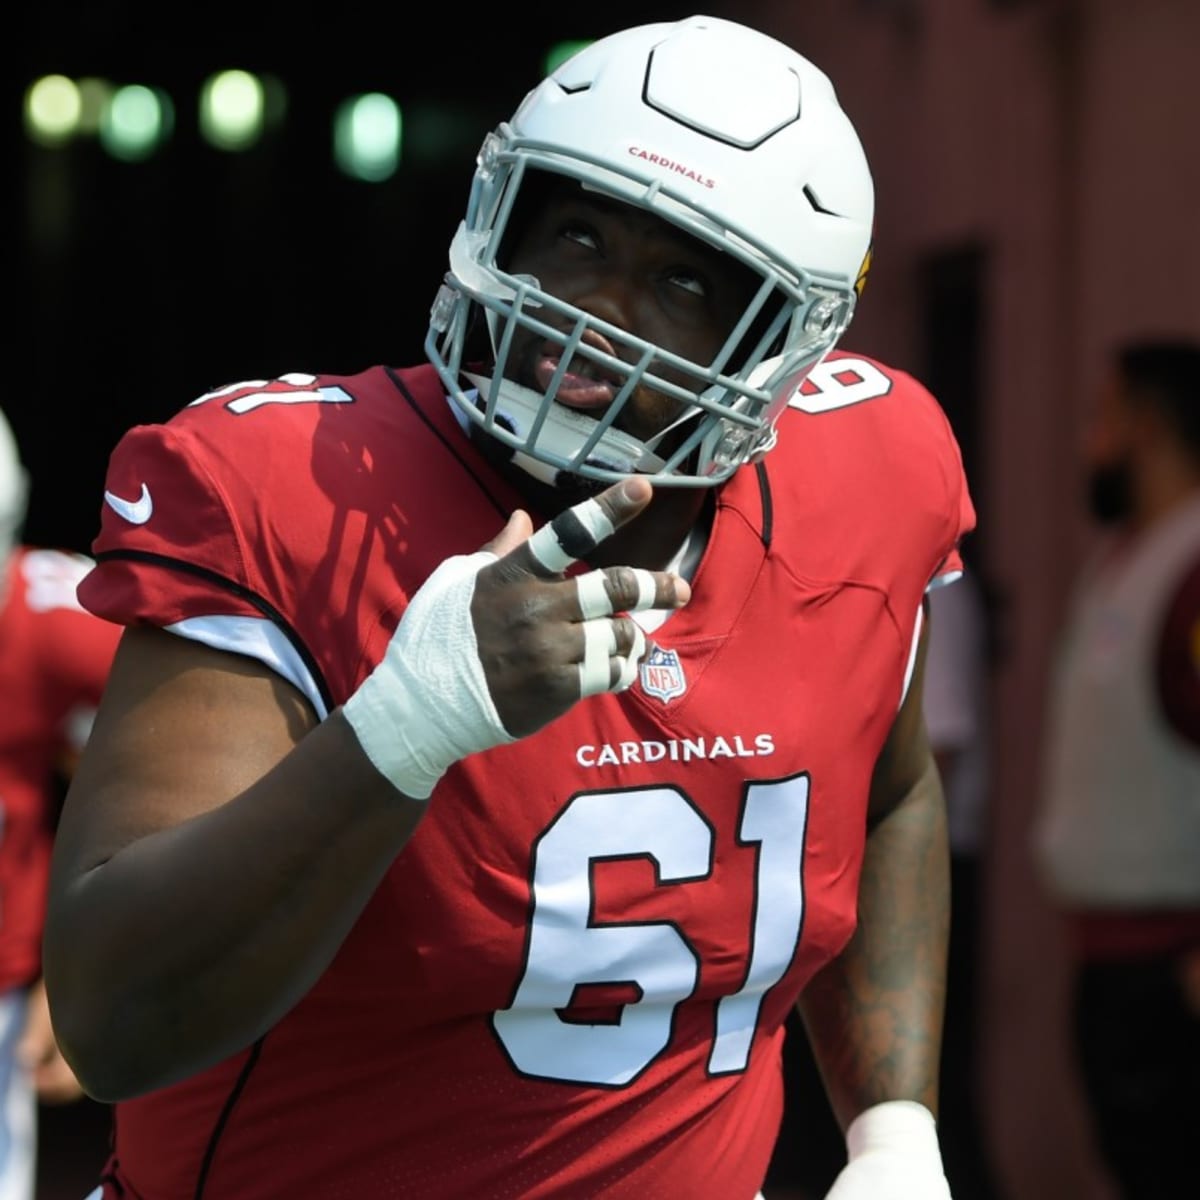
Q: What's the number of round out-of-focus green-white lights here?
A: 4